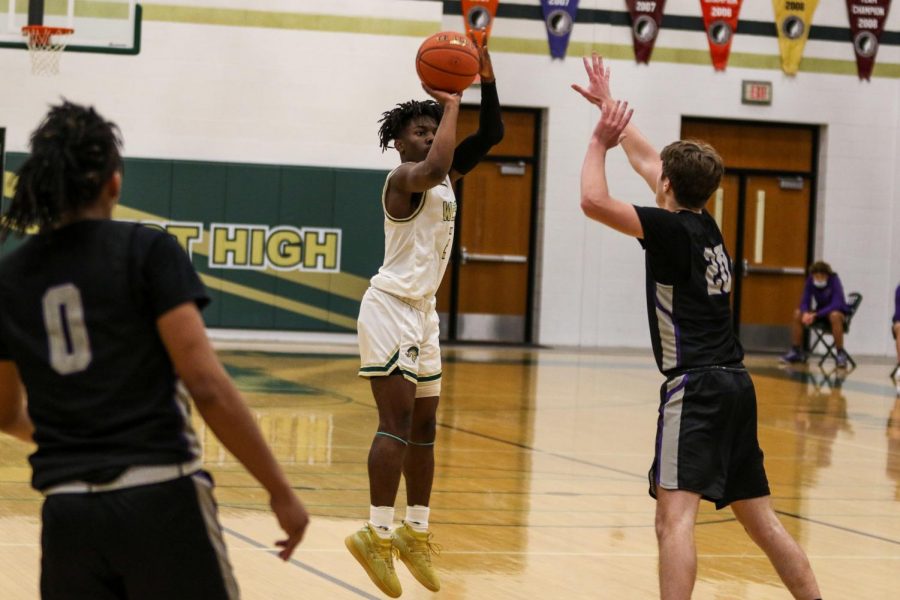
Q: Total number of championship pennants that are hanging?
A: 6